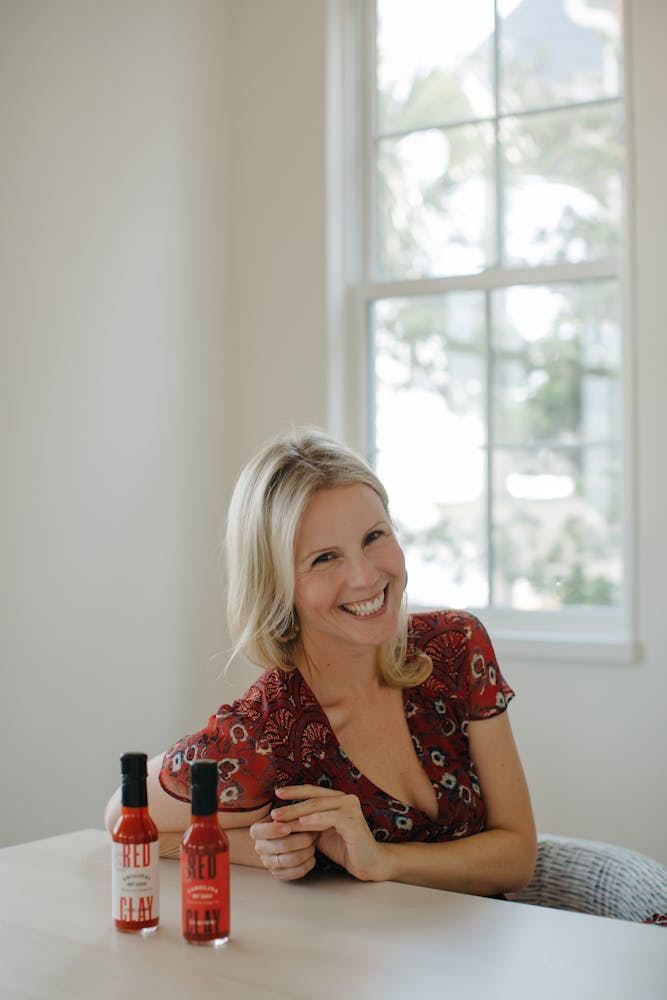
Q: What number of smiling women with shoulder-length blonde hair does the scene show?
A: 1